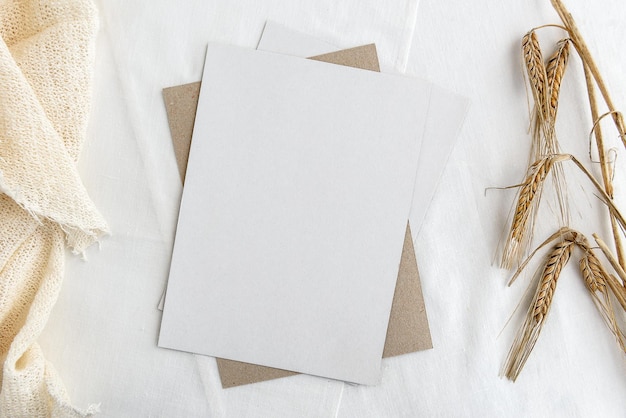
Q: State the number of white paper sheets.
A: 2